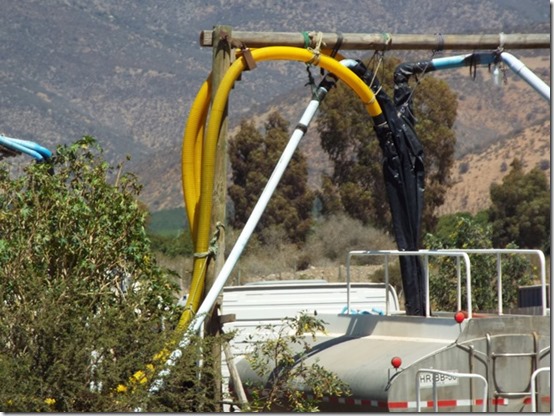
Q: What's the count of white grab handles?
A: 4